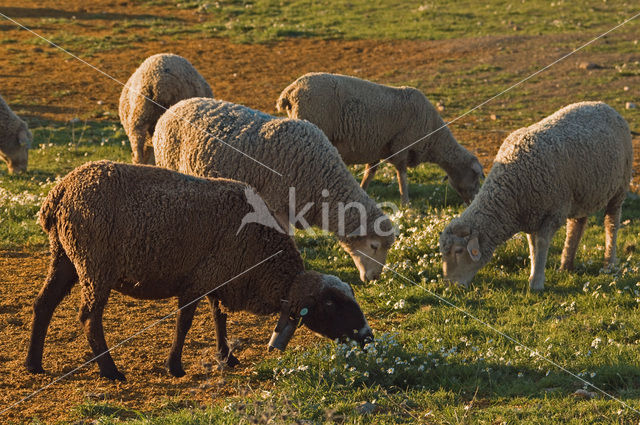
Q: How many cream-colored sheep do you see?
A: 5